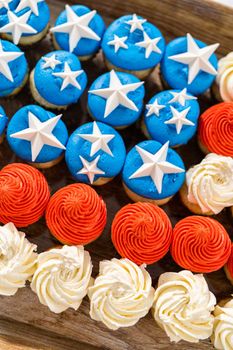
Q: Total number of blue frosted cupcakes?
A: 12